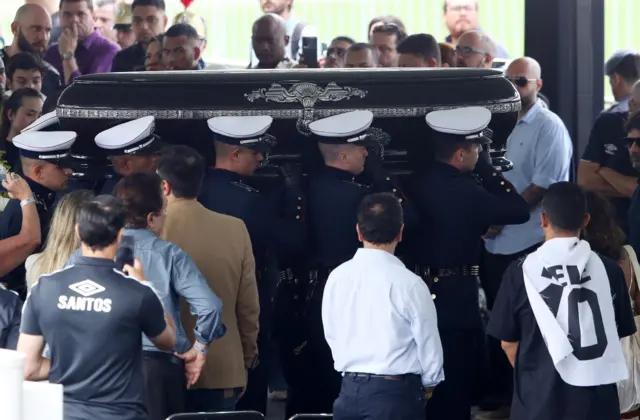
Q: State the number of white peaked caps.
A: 6